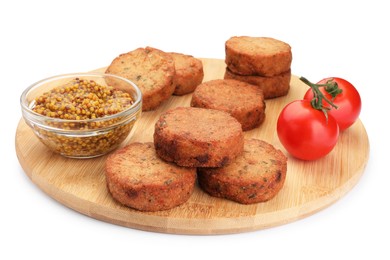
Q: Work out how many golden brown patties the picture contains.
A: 8